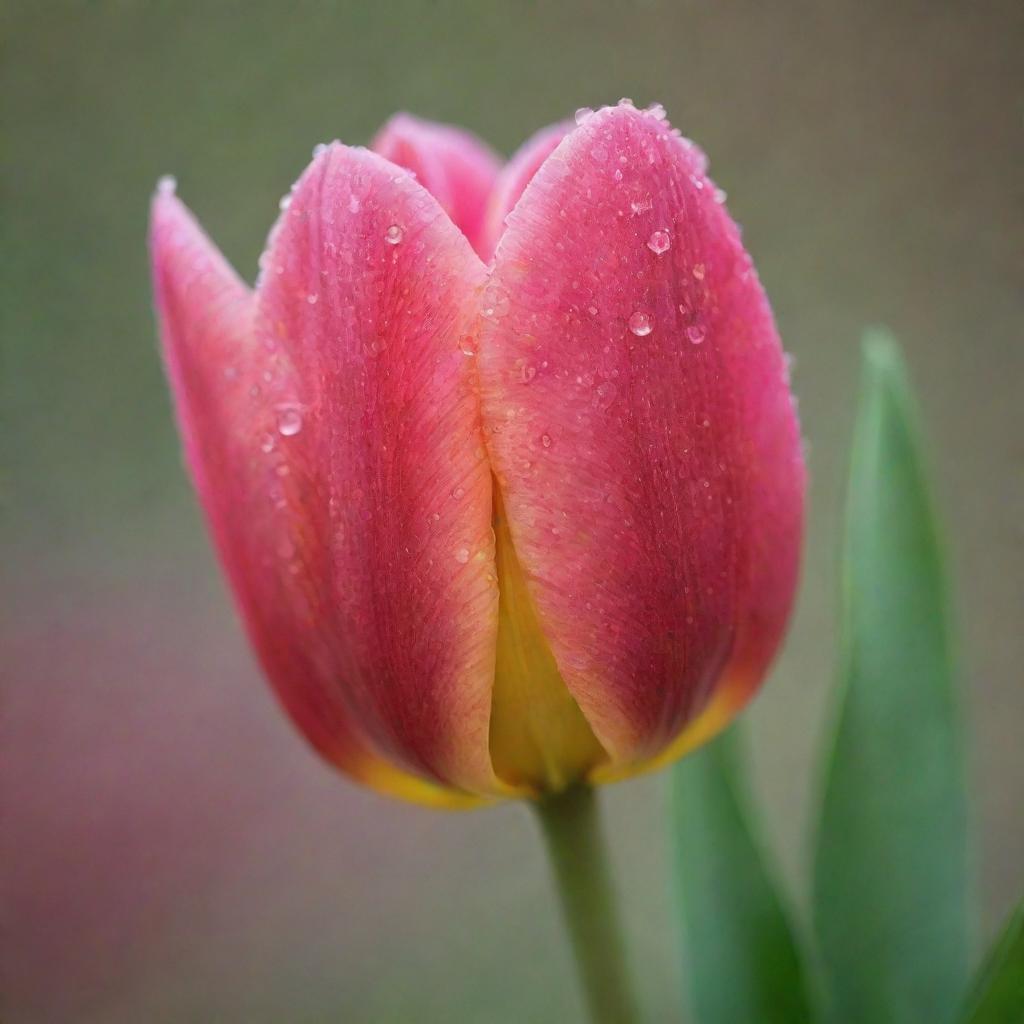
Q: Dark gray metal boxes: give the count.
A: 0